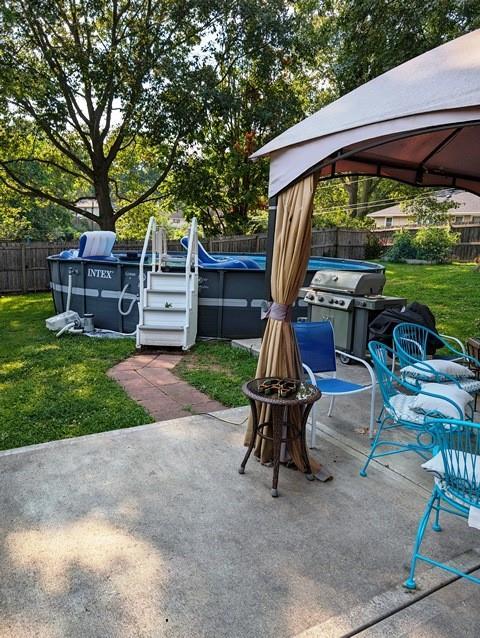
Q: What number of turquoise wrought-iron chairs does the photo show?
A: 3